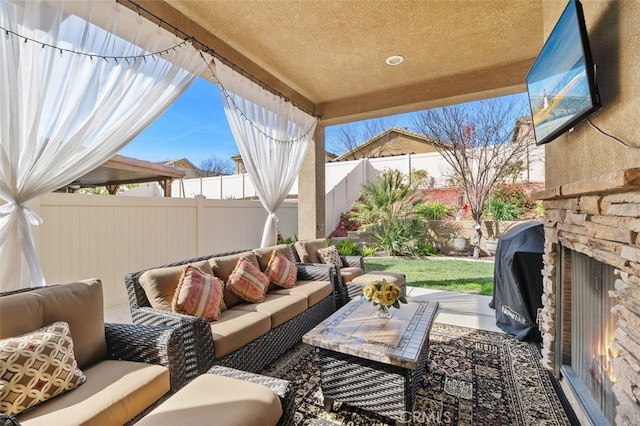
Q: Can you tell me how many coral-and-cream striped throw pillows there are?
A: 3